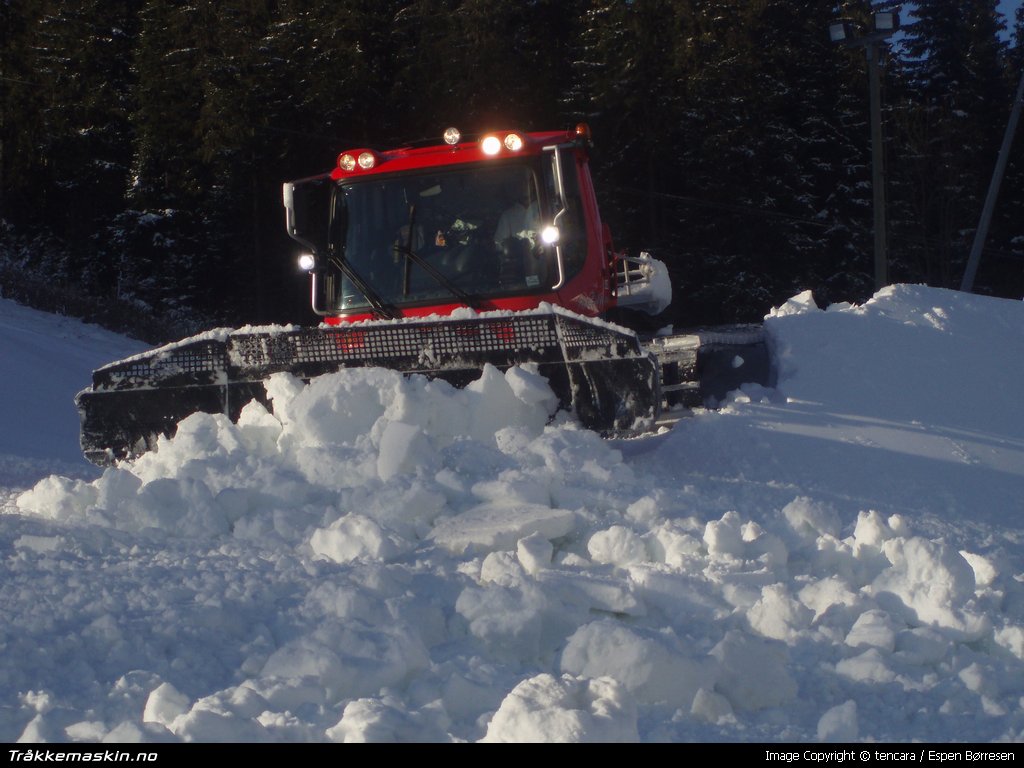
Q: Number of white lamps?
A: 7